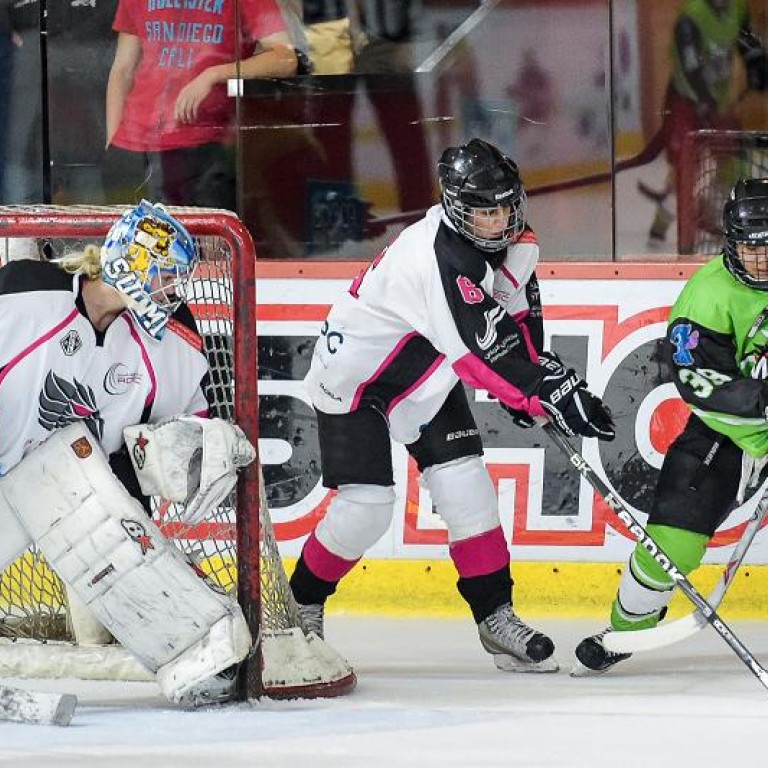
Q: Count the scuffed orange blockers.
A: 0